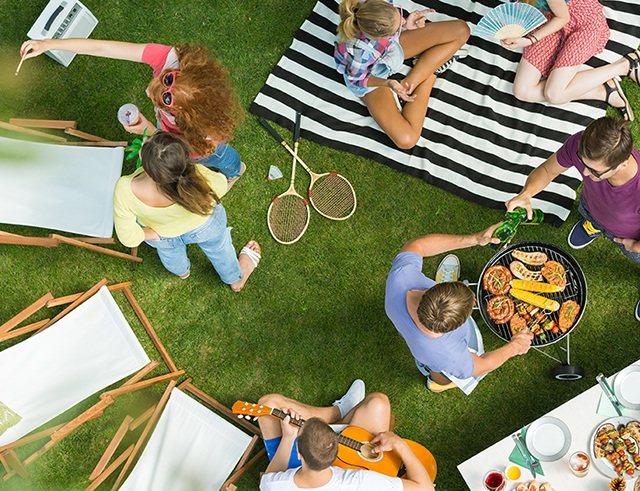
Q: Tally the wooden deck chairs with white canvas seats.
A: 3